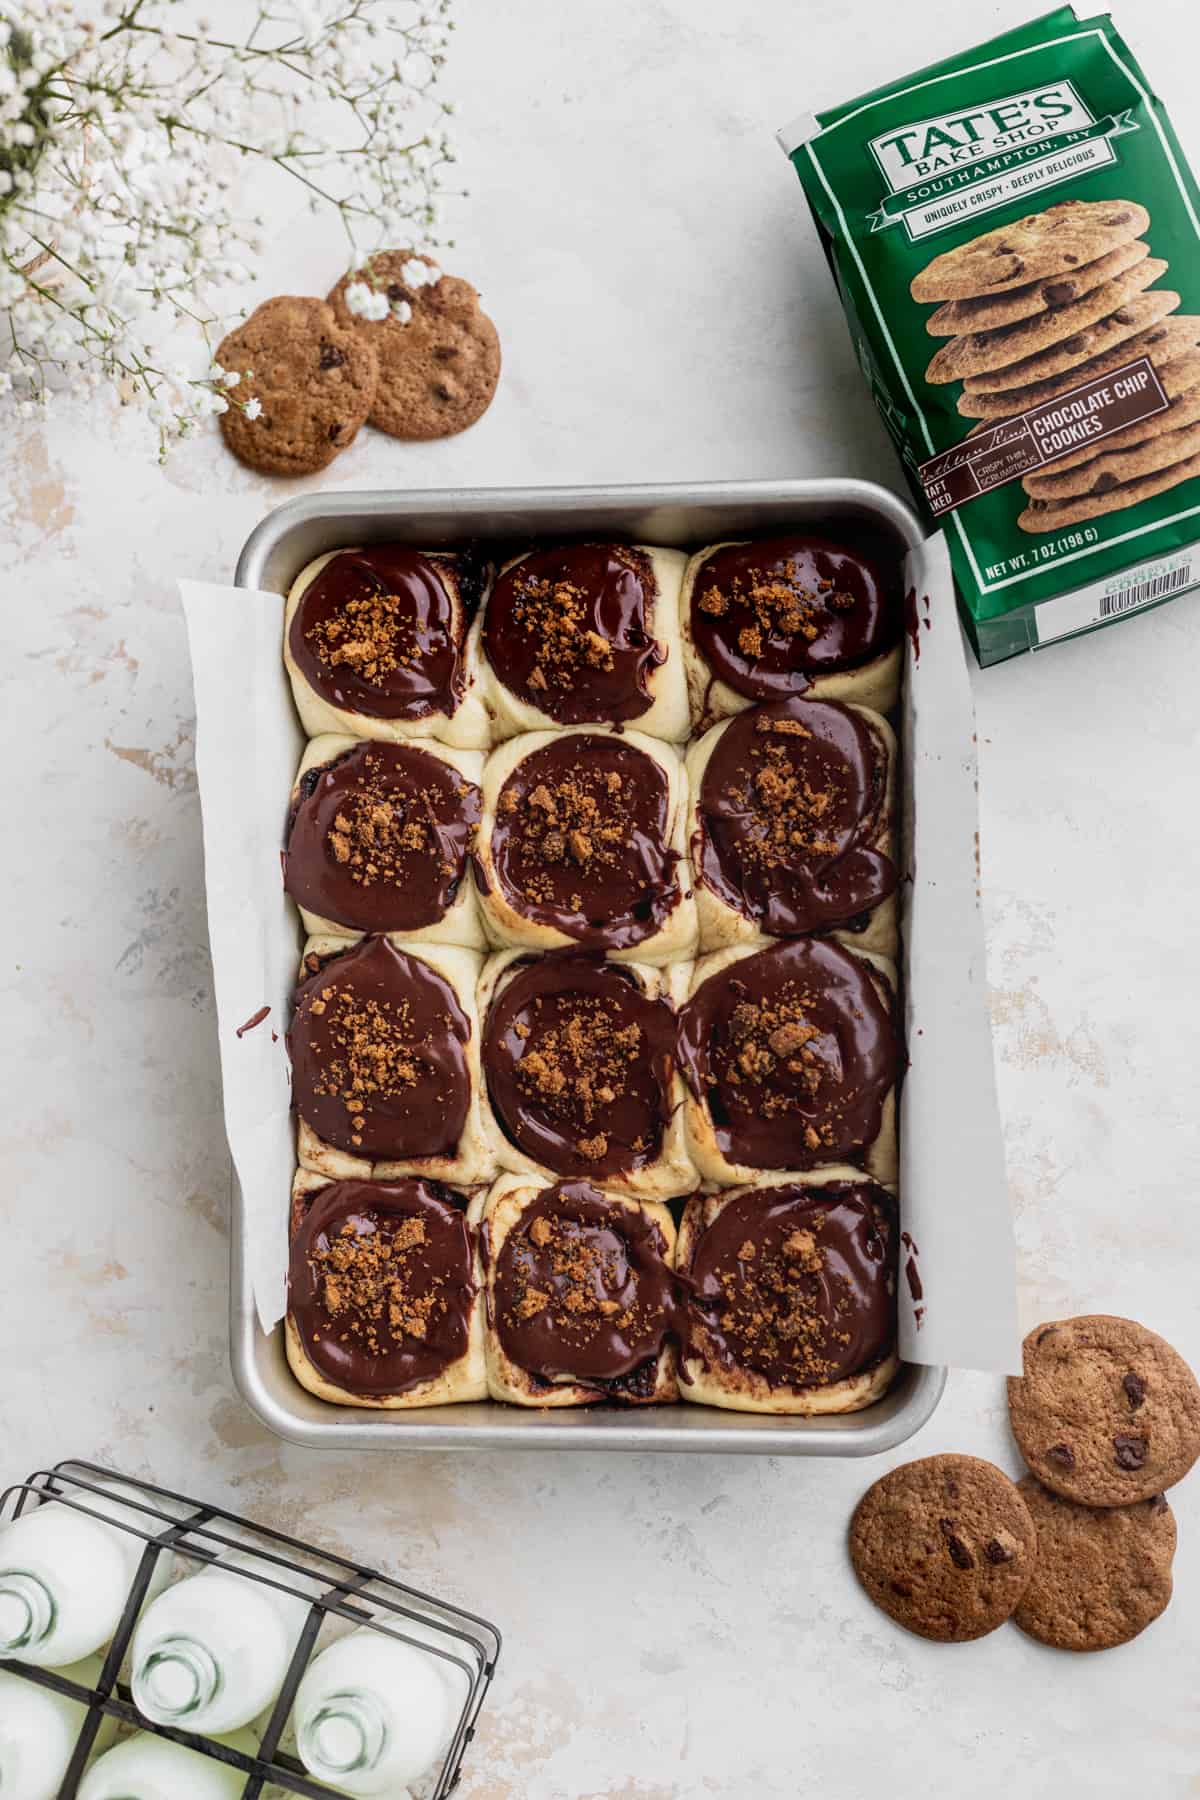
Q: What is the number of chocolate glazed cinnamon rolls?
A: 12